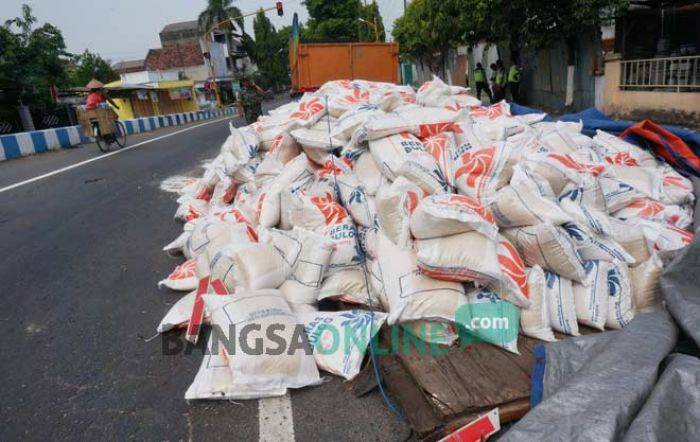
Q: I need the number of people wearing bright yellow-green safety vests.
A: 3